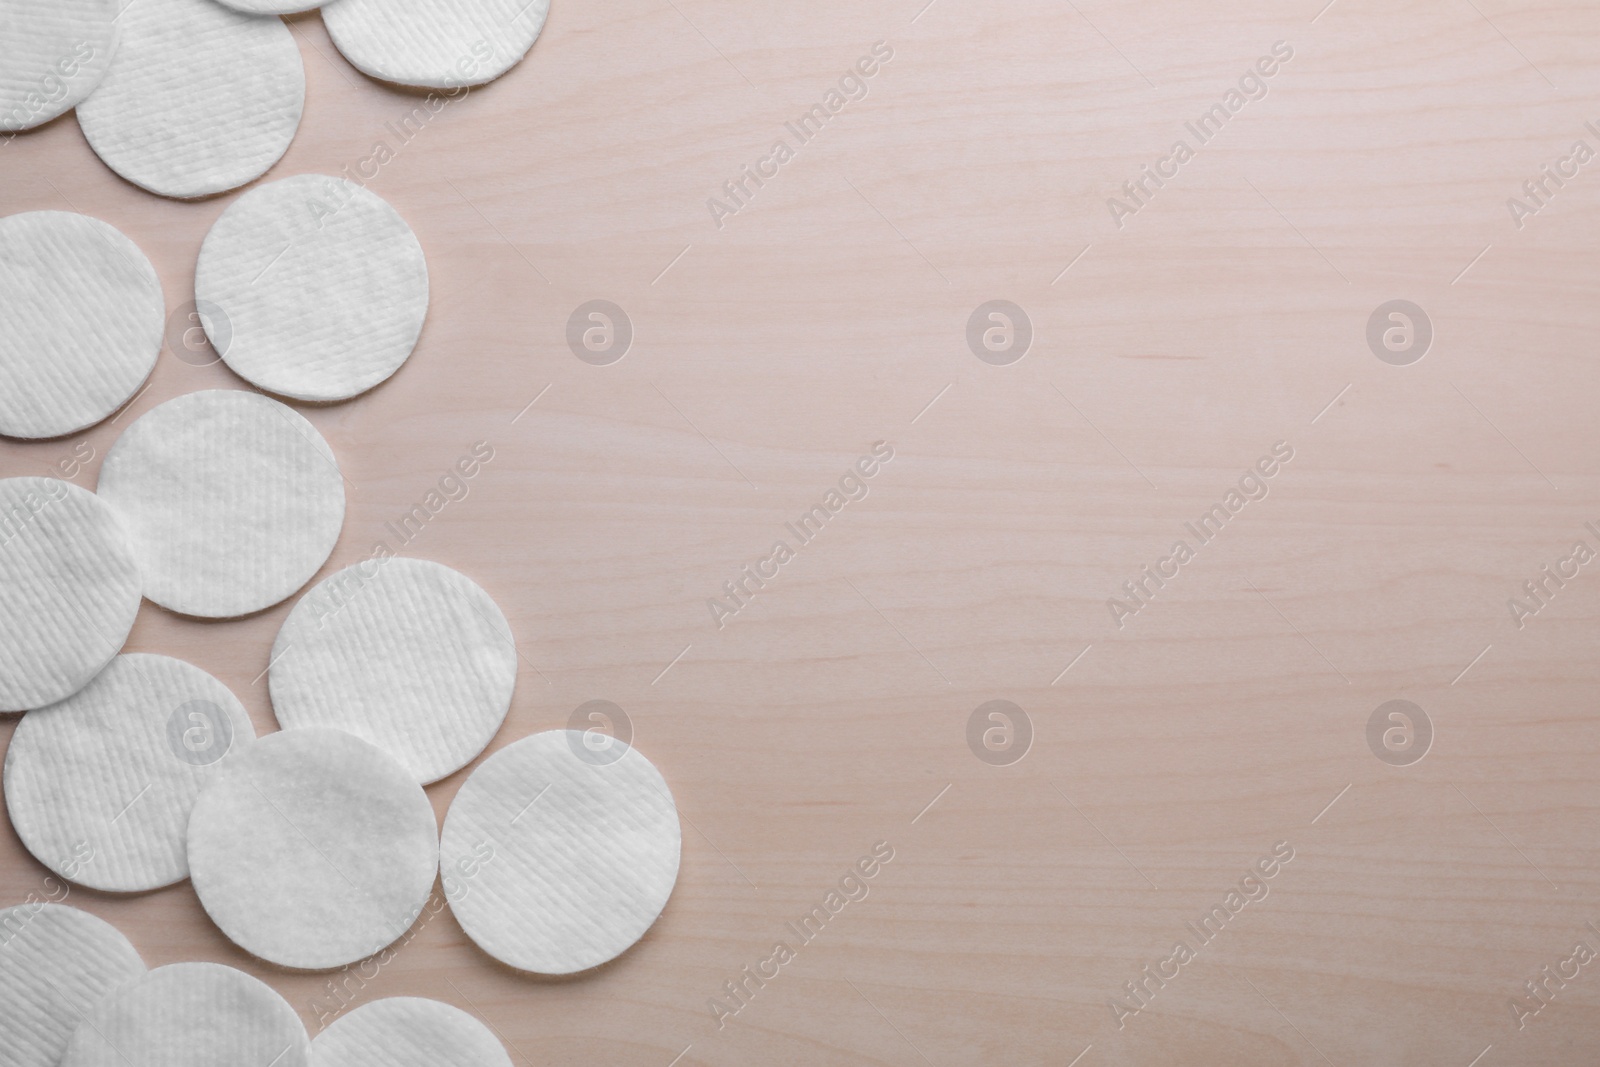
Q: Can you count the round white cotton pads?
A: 15